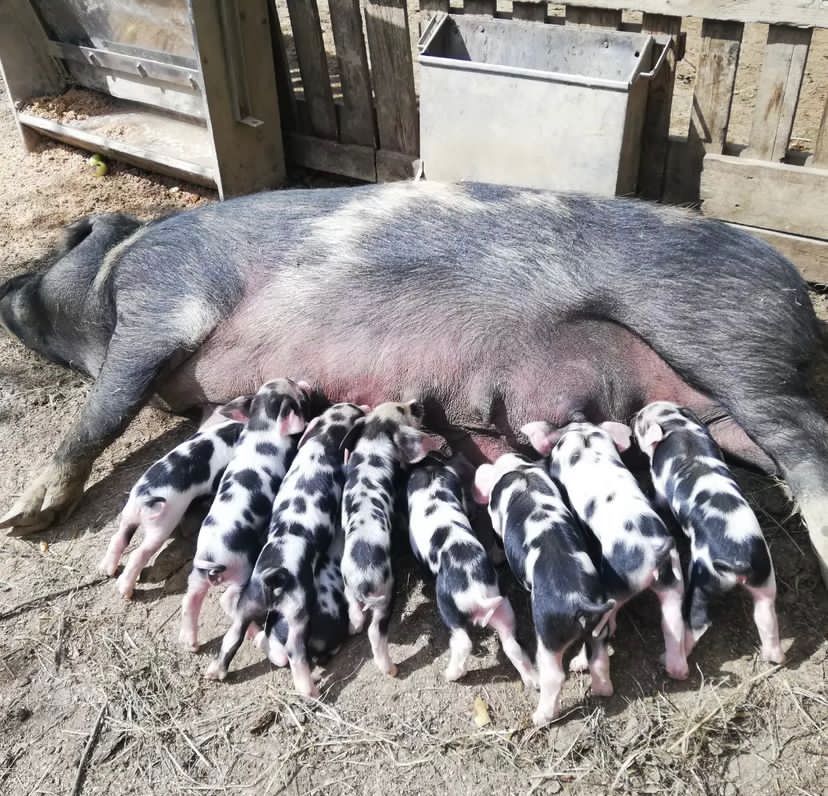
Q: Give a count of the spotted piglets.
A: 9